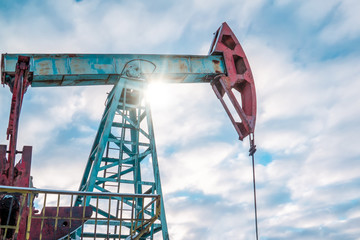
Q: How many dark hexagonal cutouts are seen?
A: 2